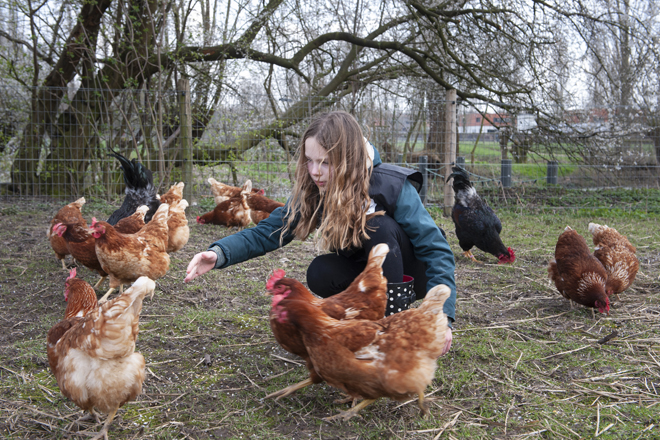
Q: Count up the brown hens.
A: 13